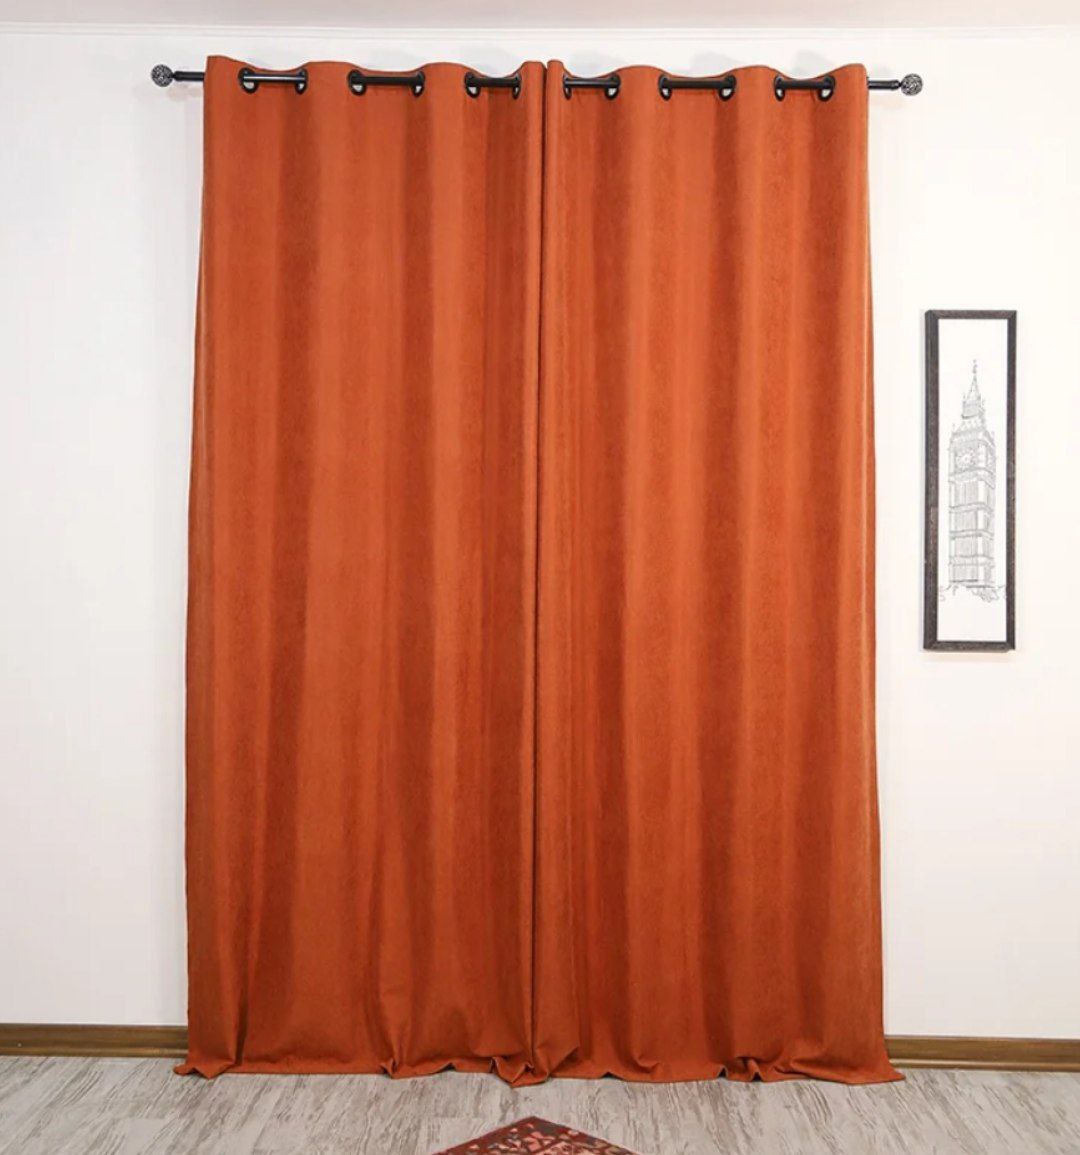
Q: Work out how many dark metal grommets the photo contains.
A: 12